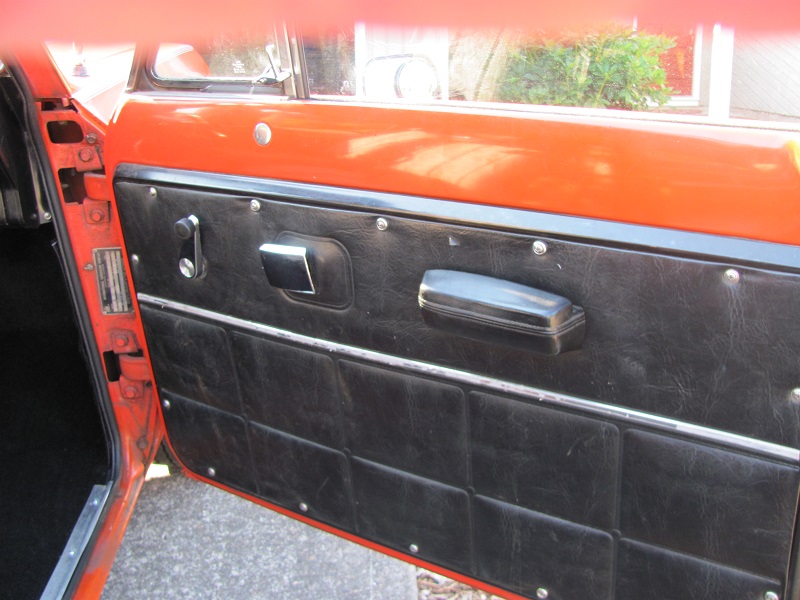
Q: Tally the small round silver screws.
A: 13